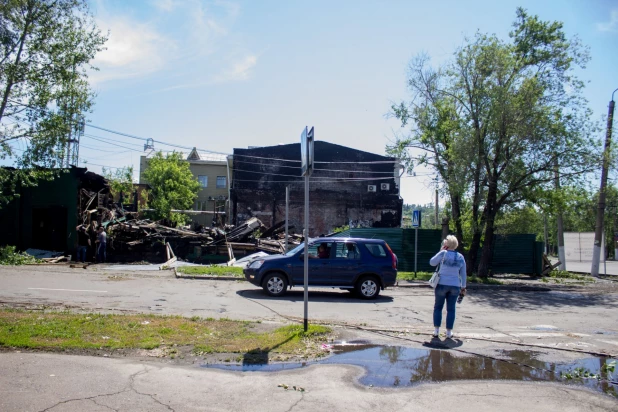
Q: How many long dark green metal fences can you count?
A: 1